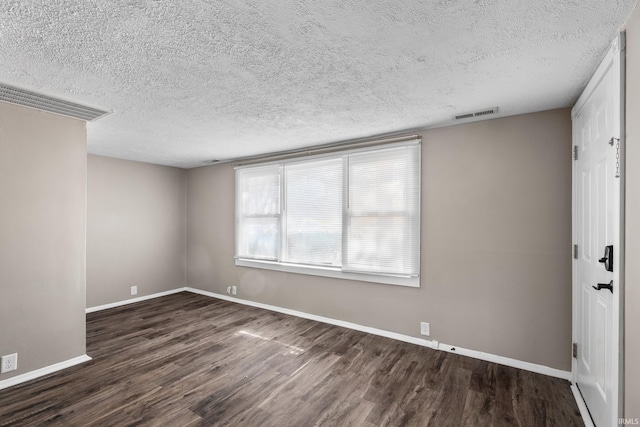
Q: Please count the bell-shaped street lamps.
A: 0